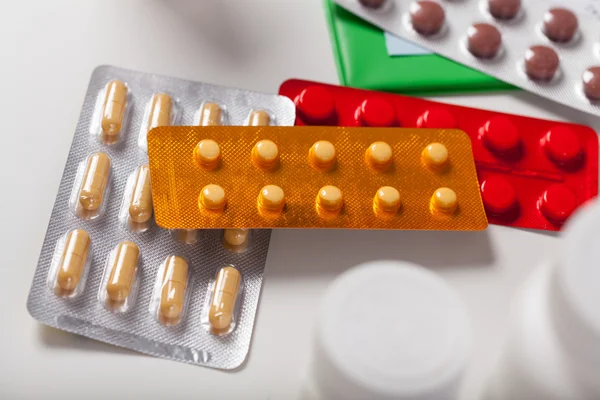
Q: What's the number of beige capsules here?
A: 12